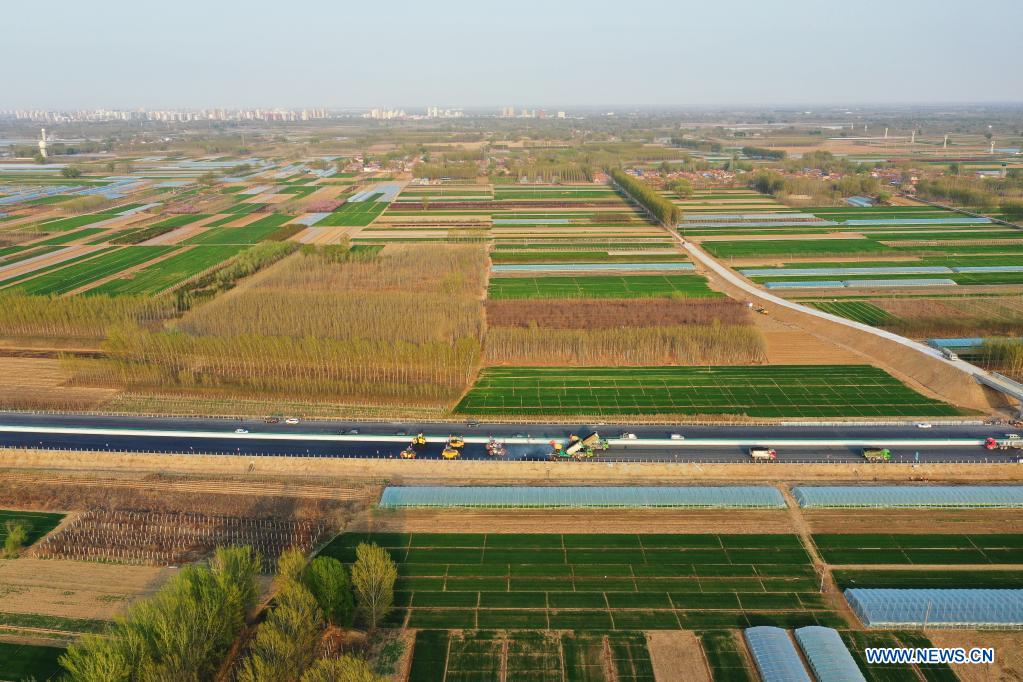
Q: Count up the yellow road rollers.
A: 4